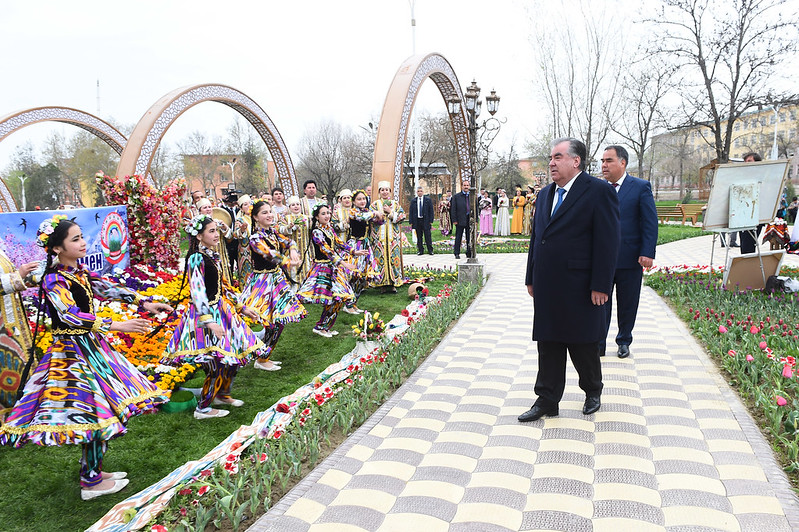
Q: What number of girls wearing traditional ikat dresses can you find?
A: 5